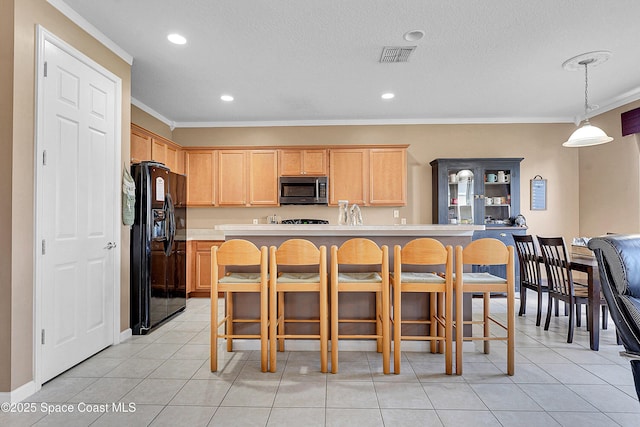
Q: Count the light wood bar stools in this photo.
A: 5